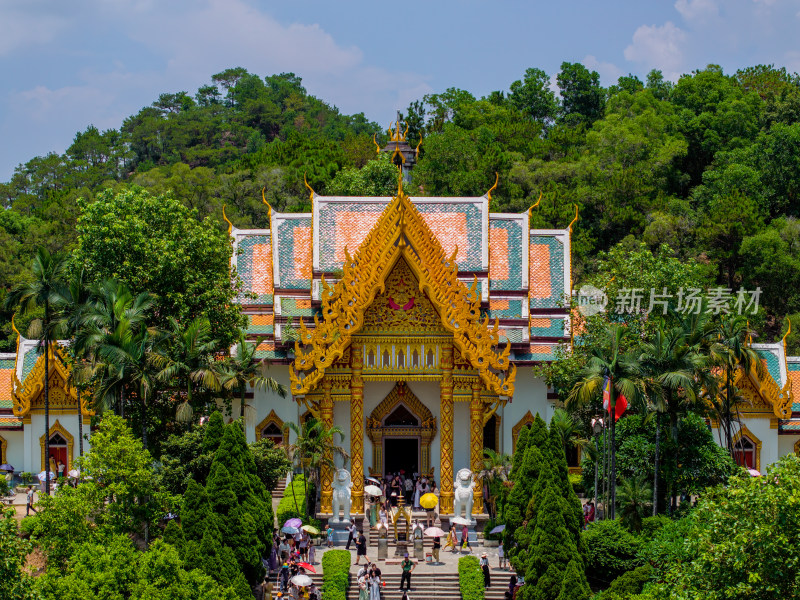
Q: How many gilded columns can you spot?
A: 4